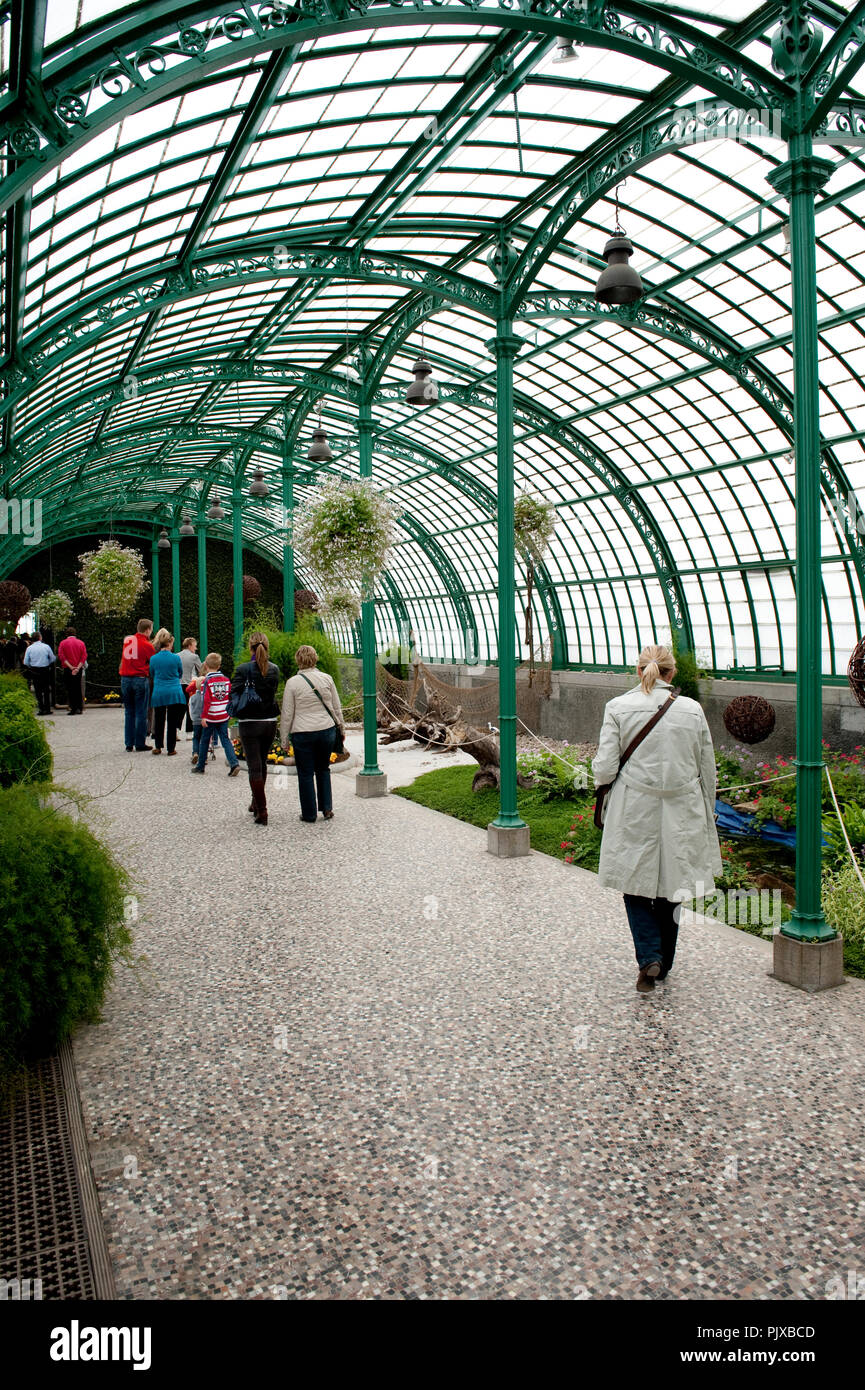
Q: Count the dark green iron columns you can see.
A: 8